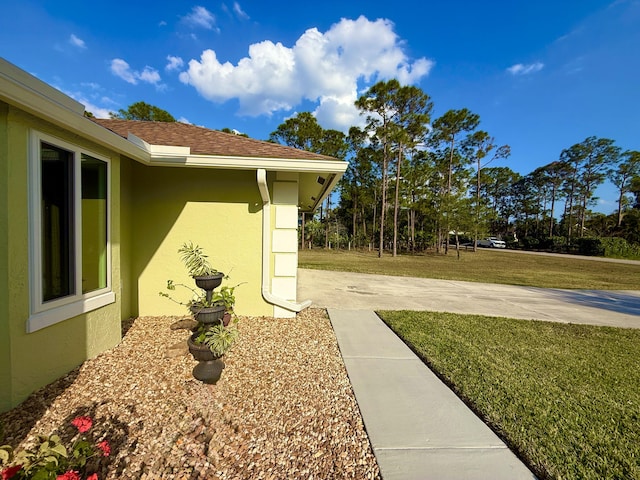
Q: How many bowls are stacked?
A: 3